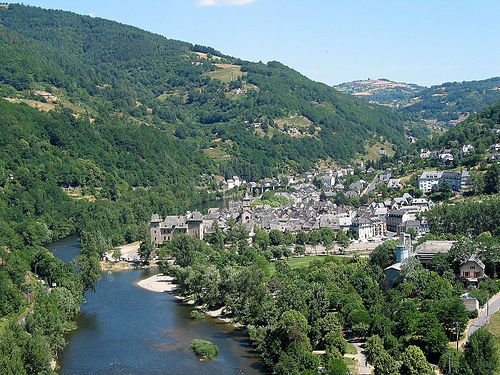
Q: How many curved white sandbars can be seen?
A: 1